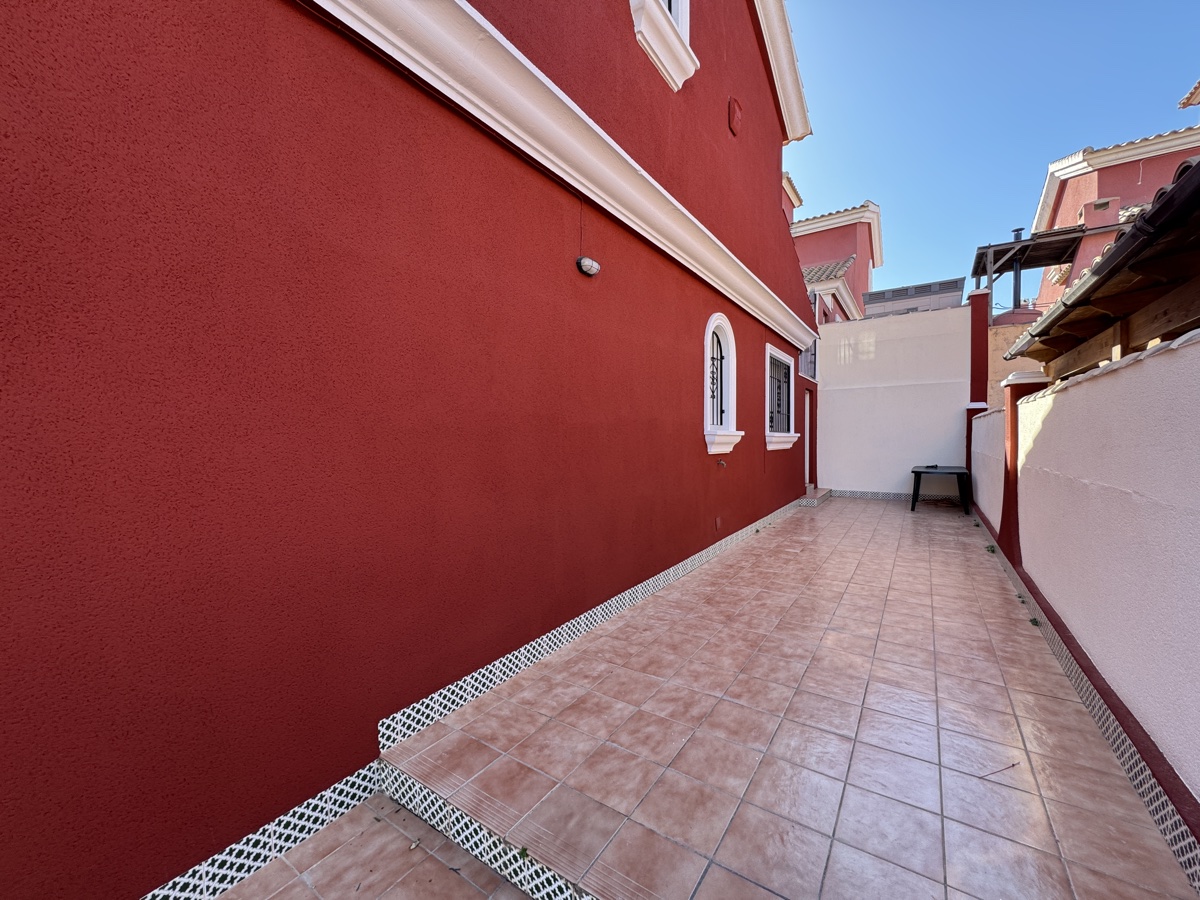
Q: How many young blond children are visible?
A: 0